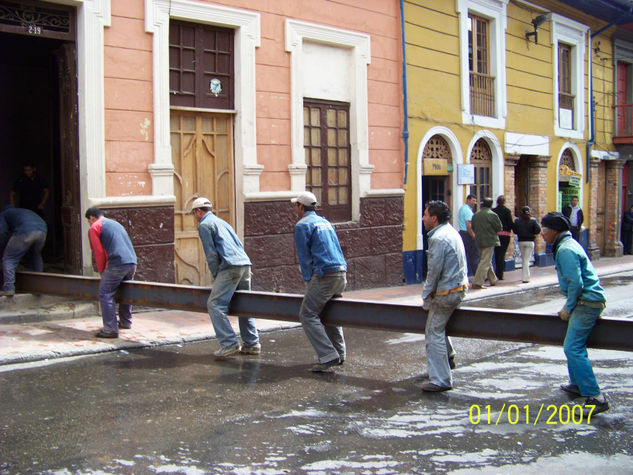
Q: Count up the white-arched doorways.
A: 3